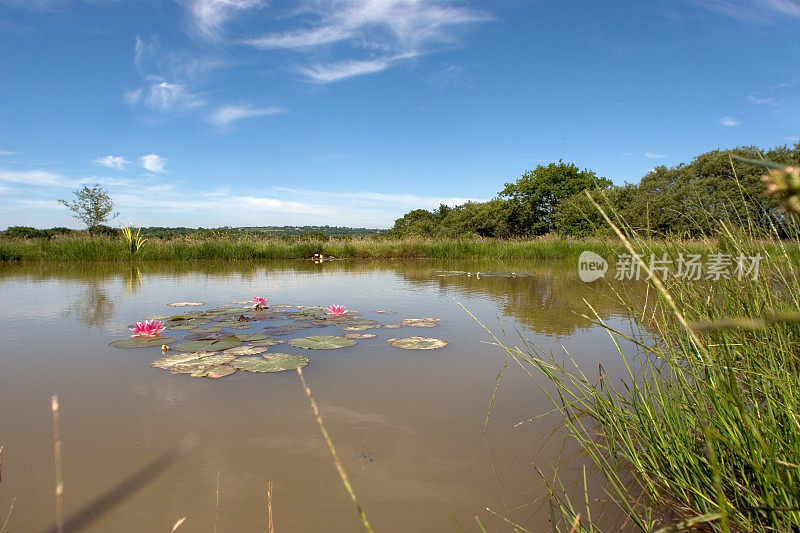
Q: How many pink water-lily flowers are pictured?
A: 3